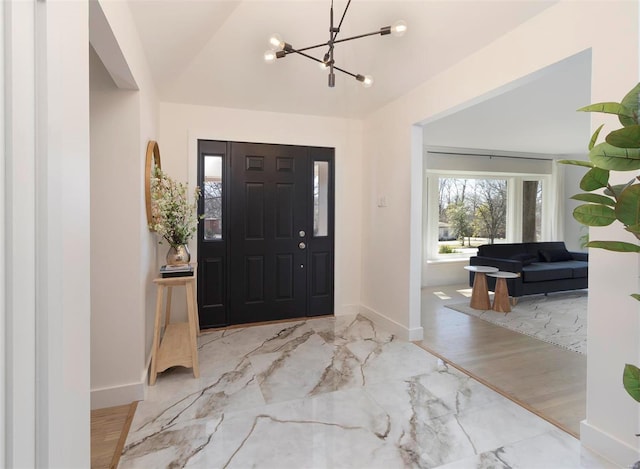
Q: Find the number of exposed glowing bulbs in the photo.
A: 5